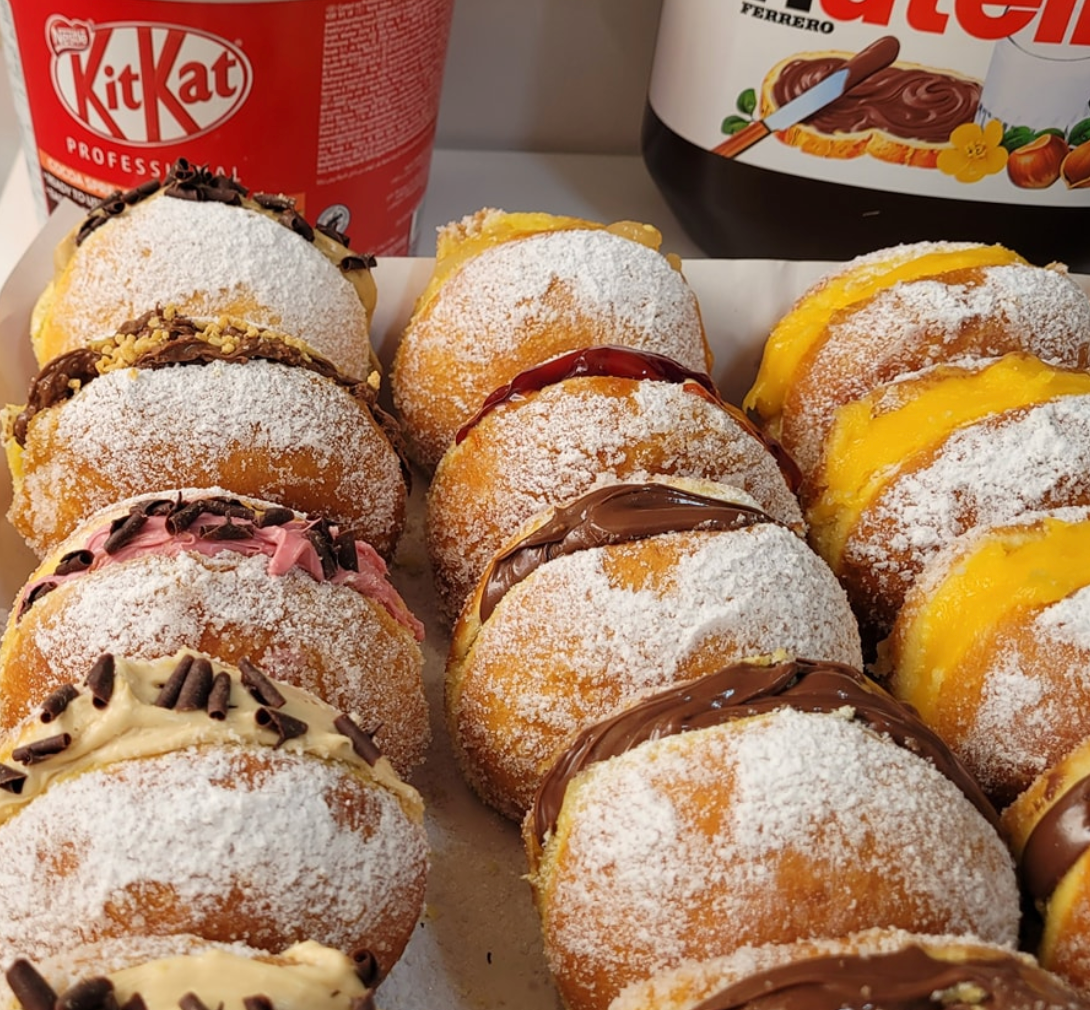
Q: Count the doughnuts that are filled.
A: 14